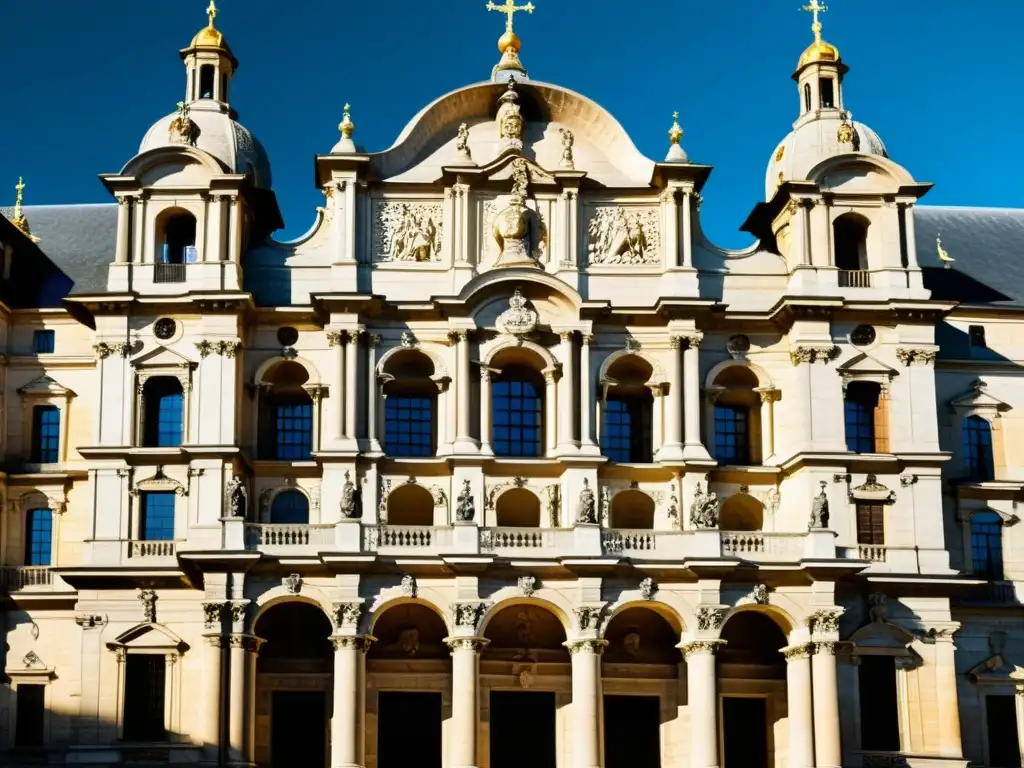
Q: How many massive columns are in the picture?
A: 8